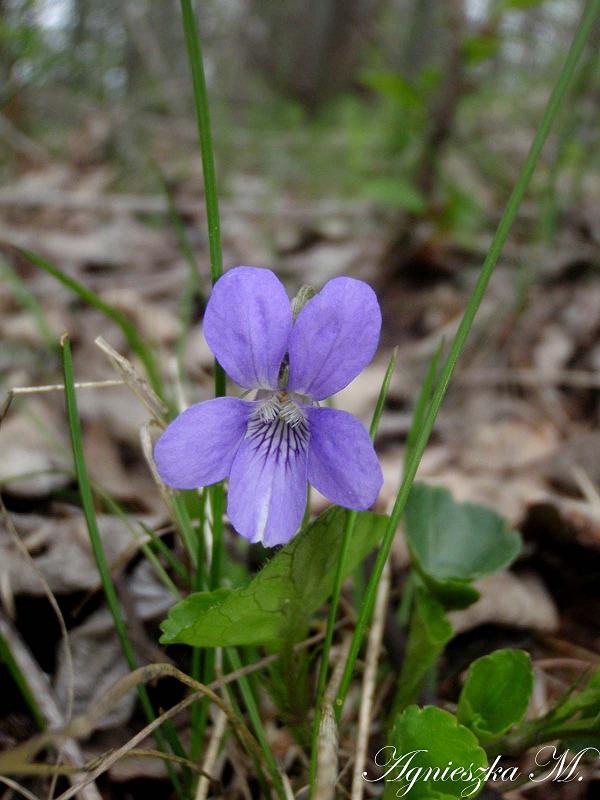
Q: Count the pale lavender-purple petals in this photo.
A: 5